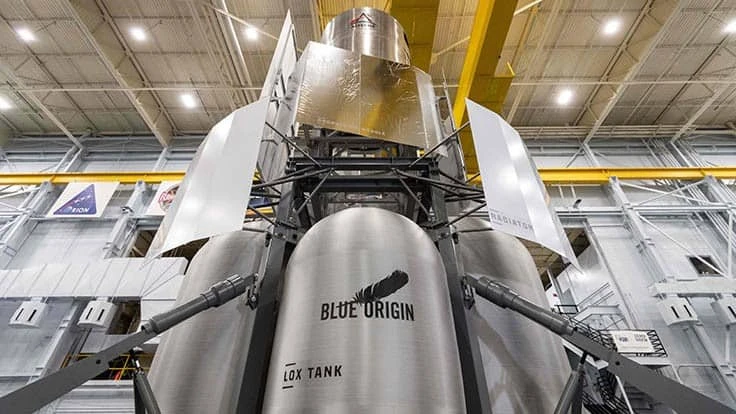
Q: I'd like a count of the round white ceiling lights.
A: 8